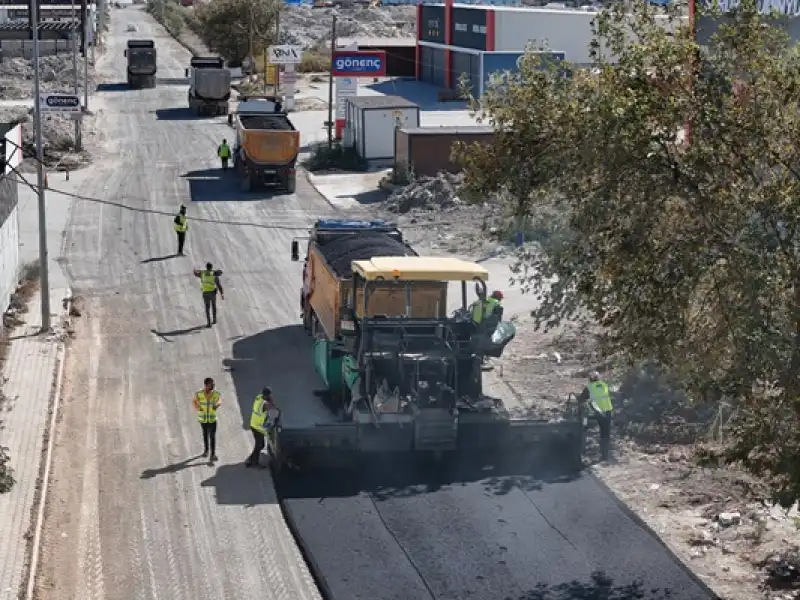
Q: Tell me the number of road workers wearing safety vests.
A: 7